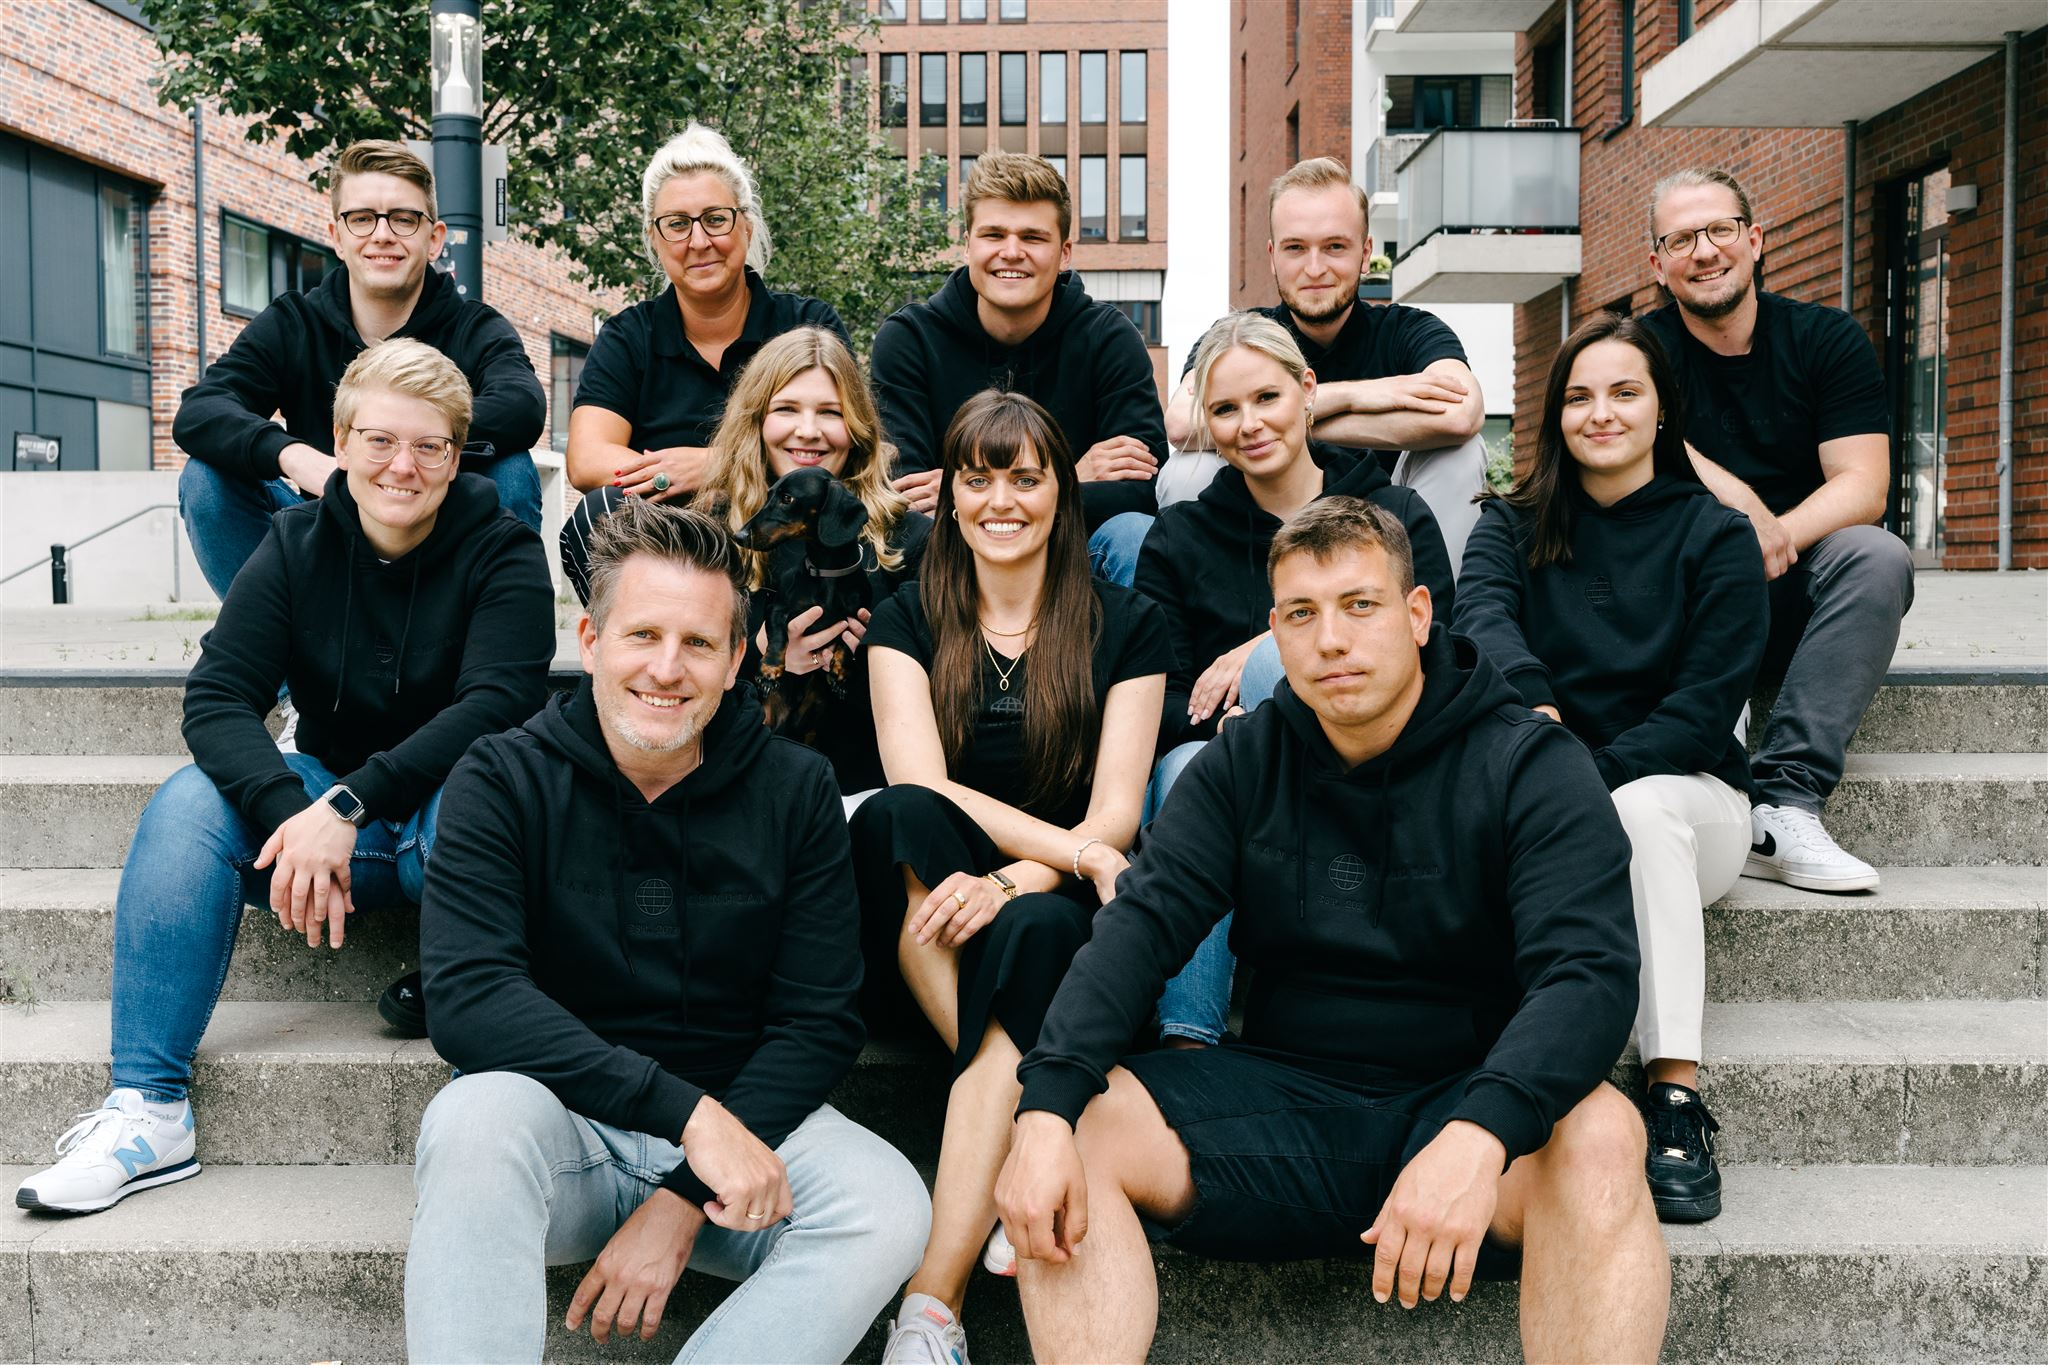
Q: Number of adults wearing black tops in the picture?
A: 12